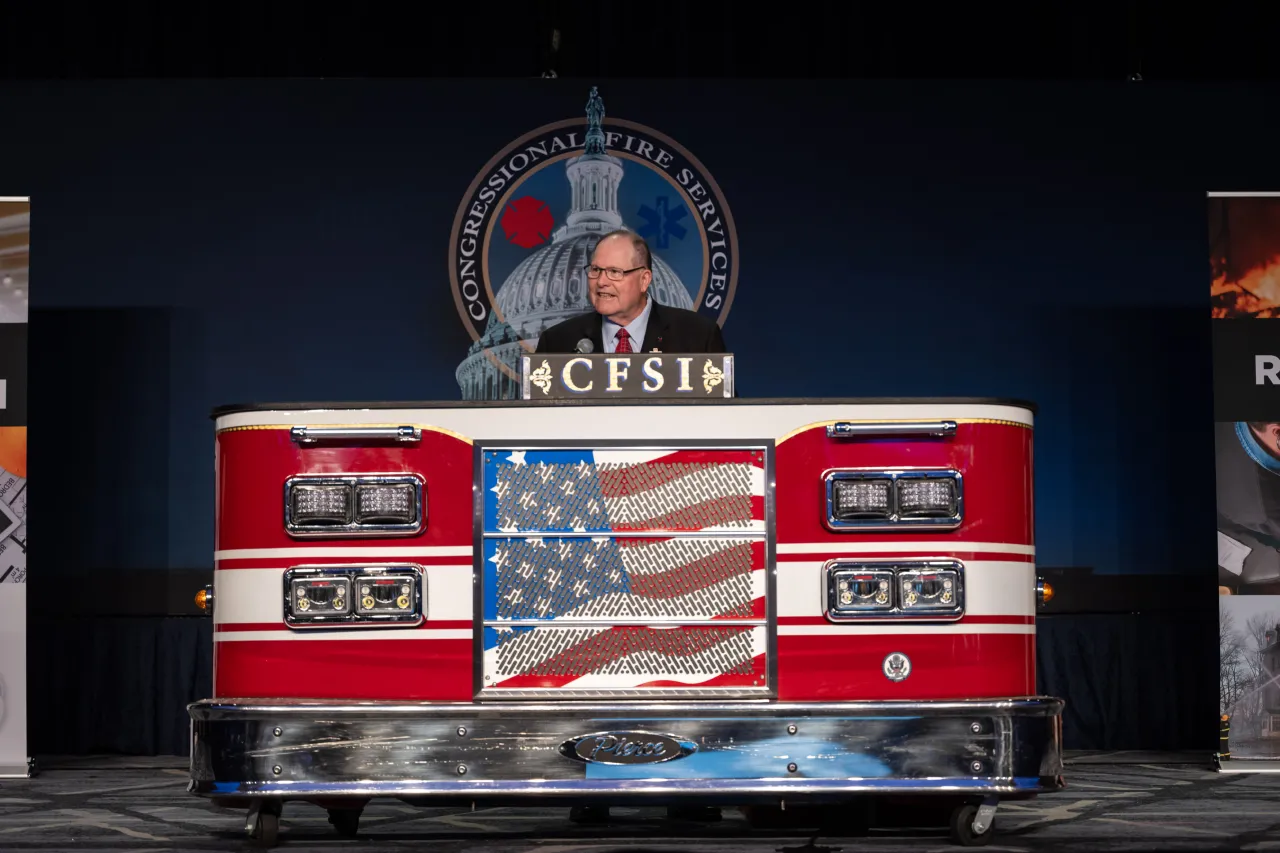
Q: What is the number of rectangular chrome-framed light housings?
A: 4